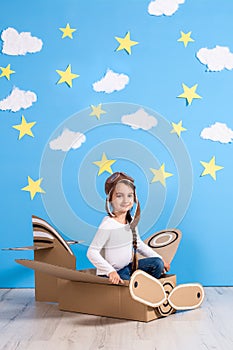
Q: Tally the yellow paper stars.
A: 13